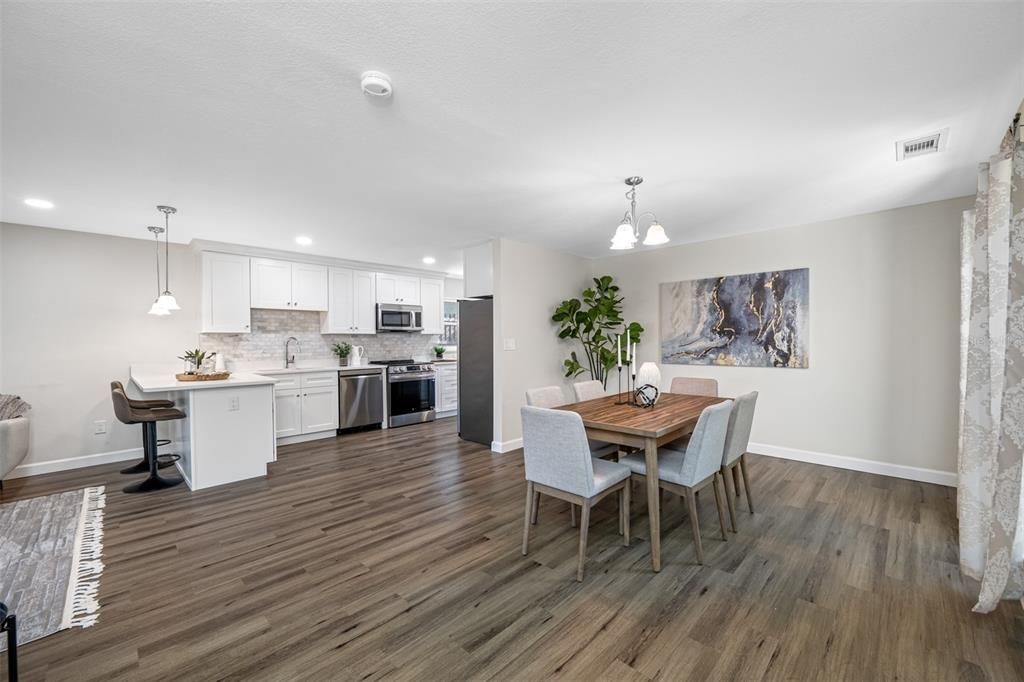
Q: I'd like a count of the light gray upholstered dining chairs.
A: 6